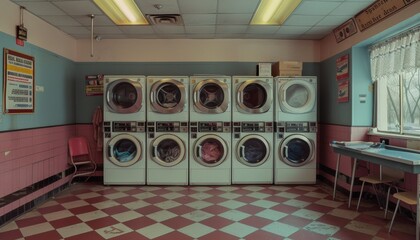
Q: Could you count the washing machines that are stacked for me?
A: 10